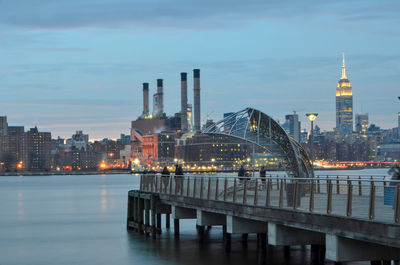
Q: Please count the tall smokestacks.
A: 4